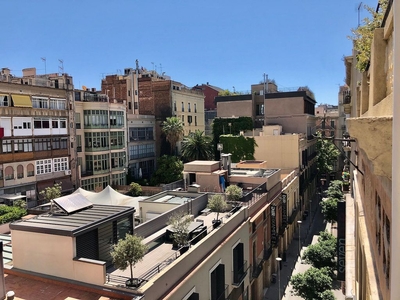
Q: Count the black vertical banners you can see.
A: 3